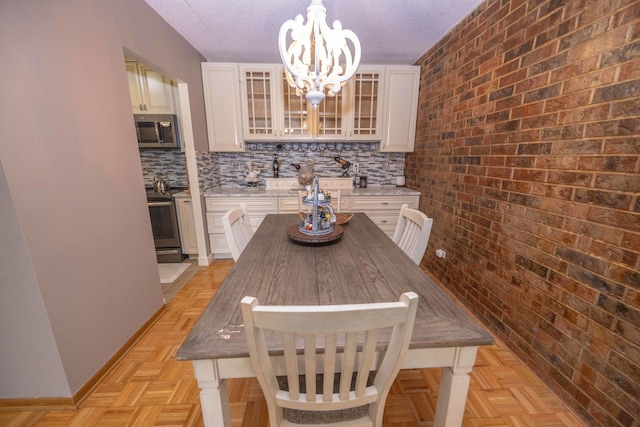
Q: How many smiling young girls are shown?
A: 0